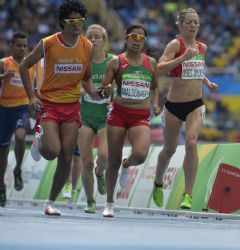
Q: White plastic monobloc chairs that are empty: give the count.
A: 0